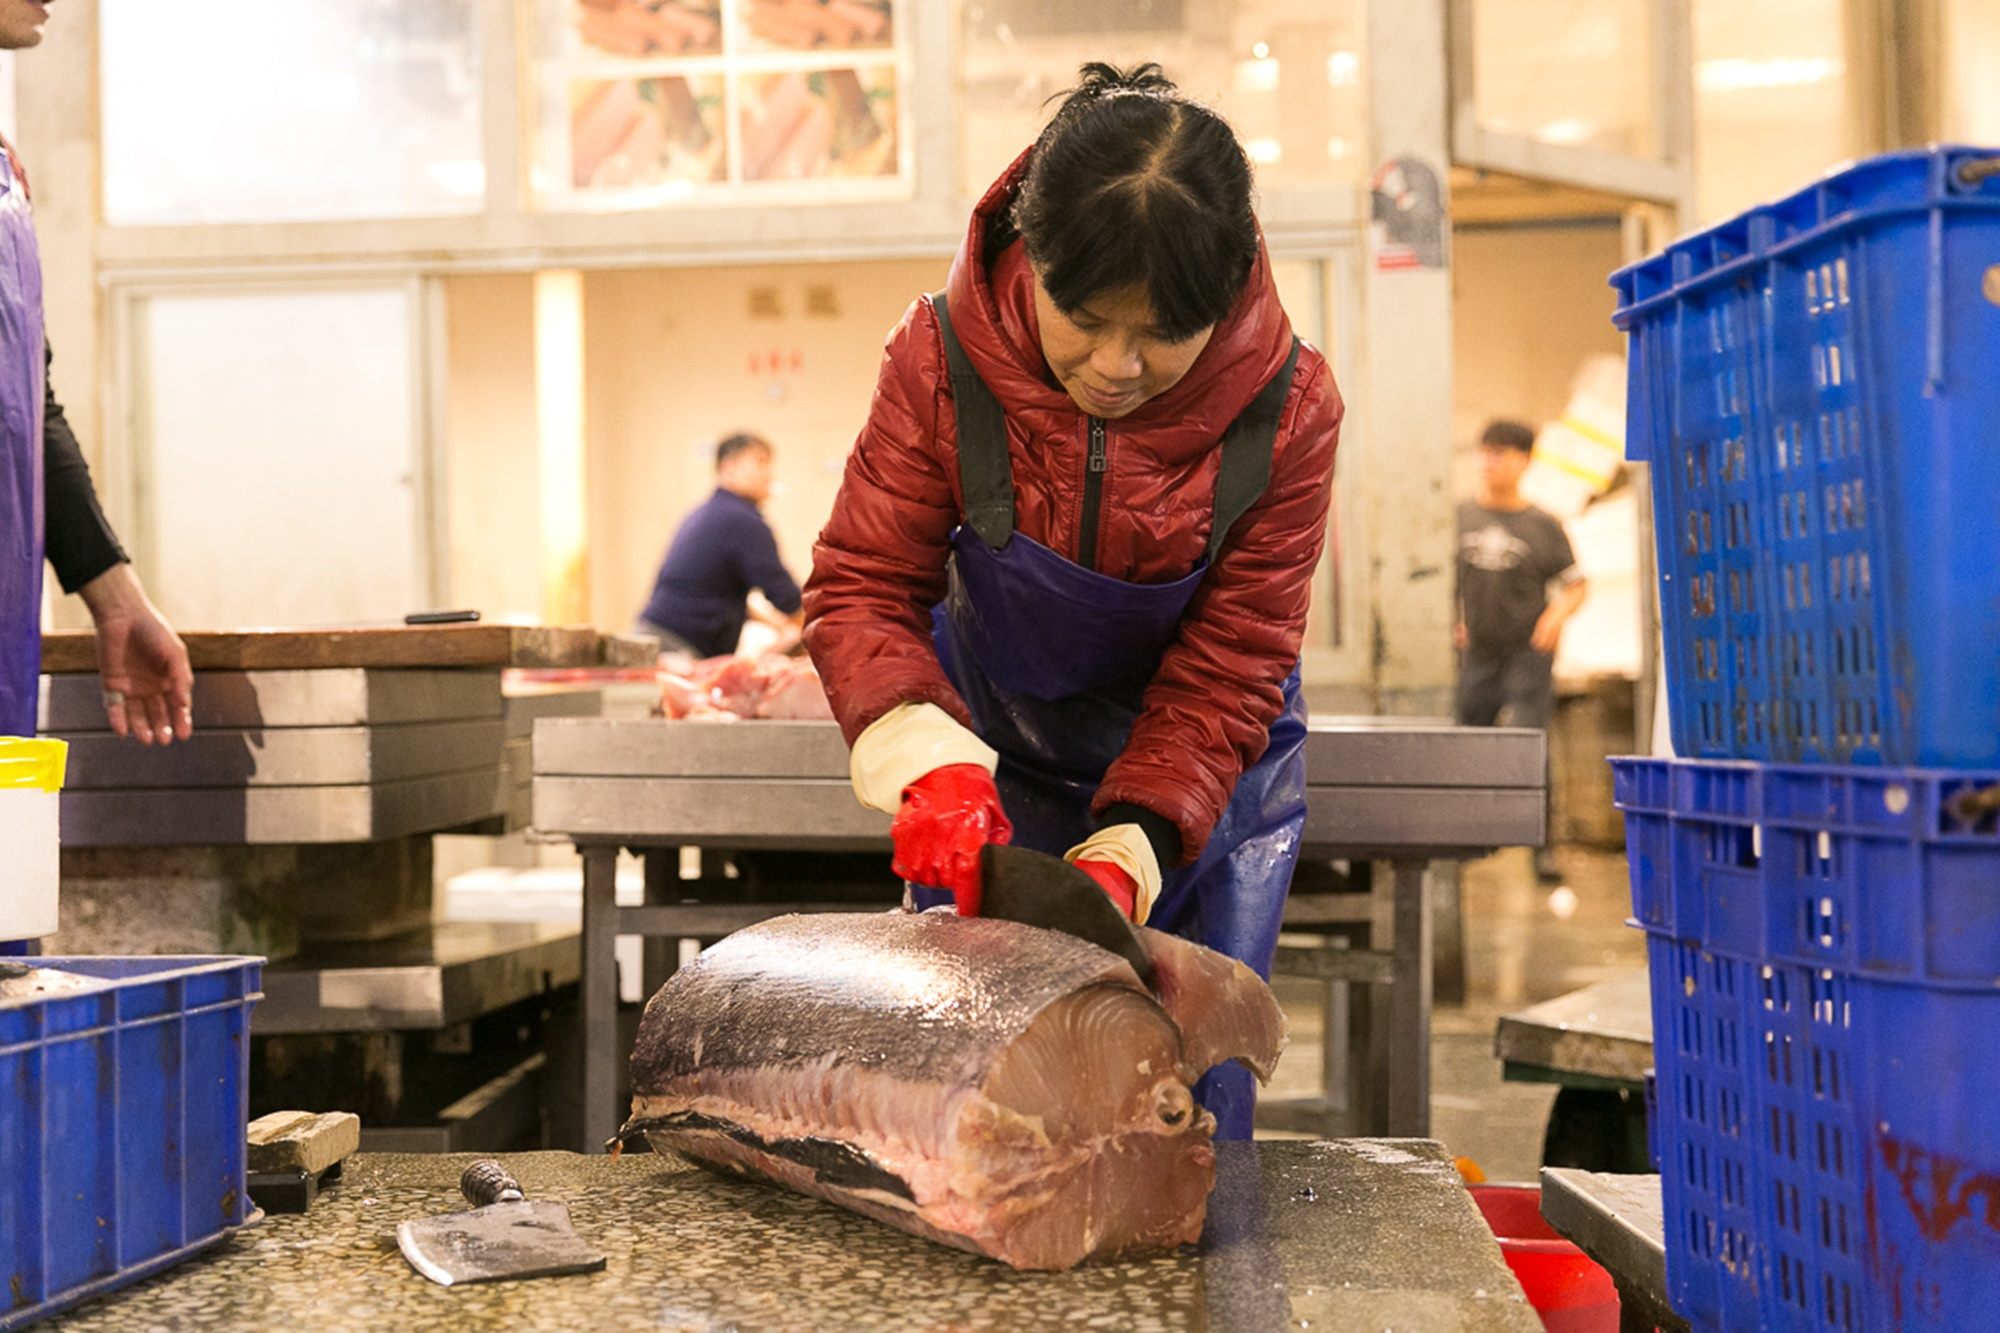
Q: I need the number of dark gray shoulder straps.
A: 2